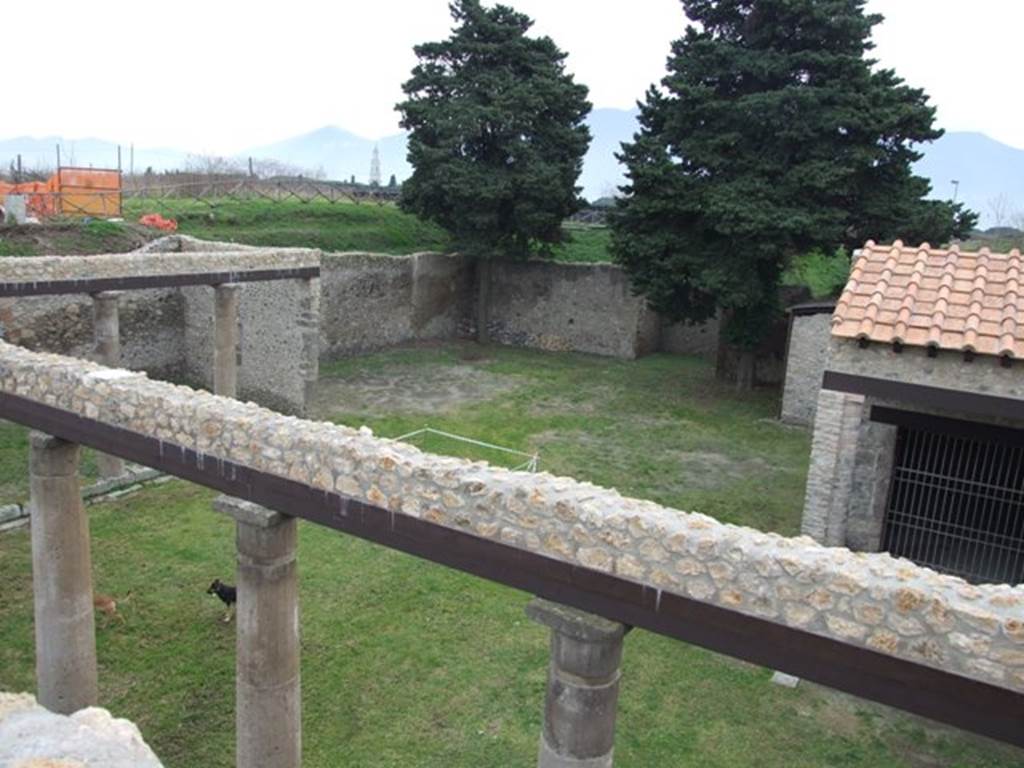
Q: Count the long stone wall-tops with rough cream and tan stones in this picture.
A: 2